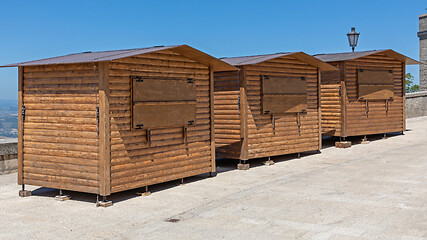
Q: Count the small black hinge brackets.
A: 12